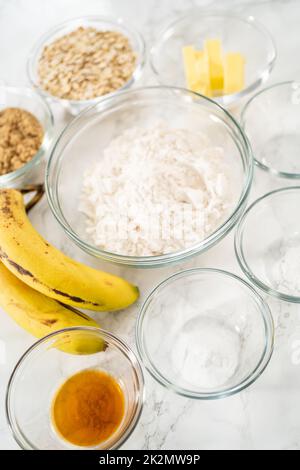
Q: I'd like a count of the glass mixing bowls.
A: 8